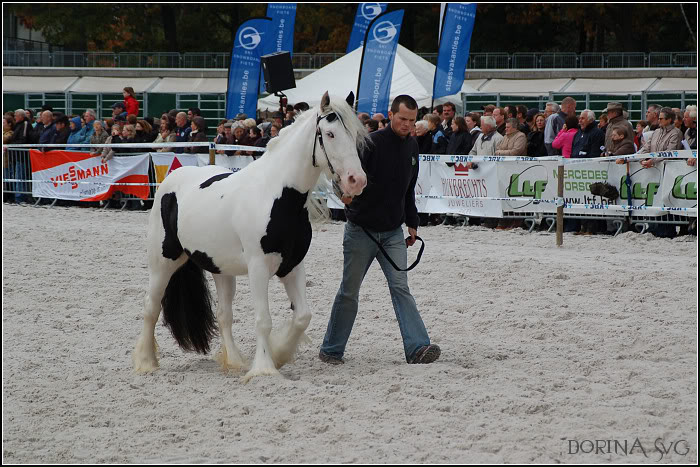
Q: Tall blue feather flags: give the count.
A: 5